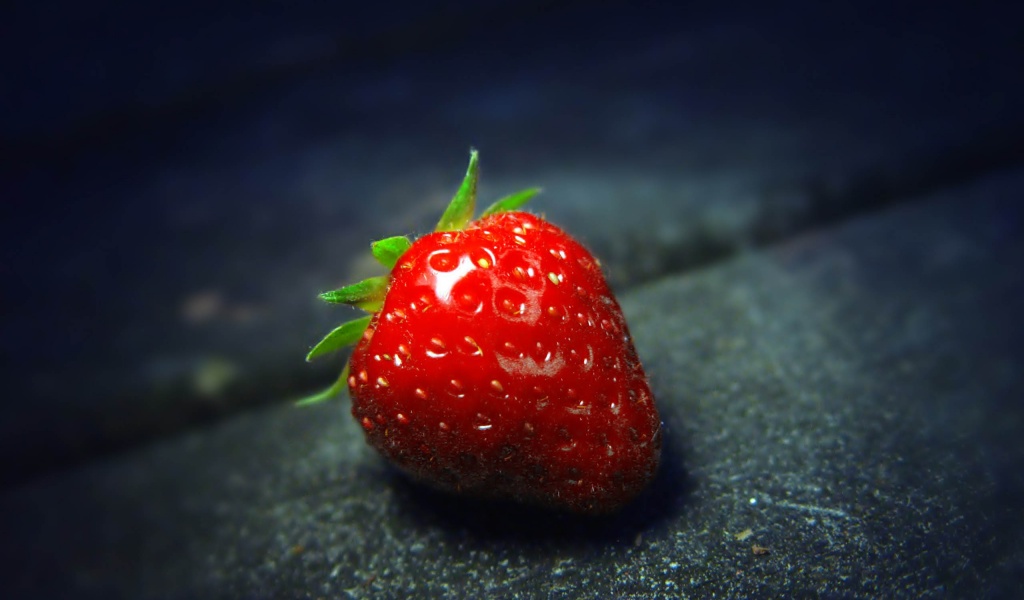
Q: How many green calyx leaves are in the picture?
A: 6